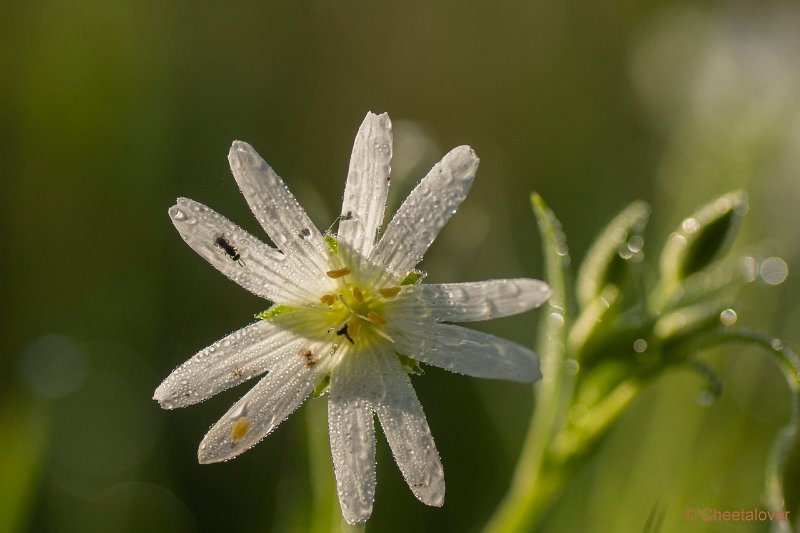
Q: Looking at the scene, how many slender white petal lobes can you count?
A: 10